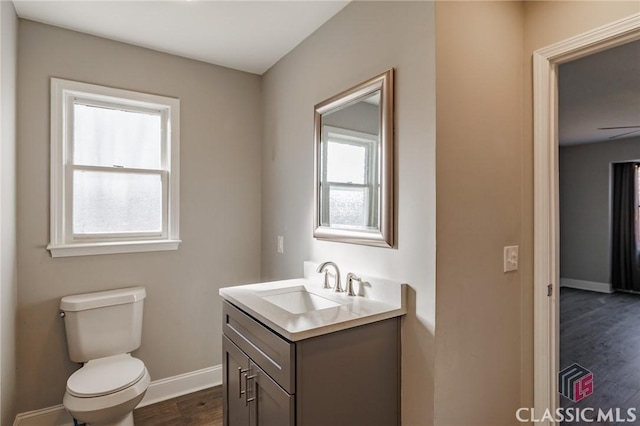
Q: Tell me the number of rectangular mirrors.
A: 1